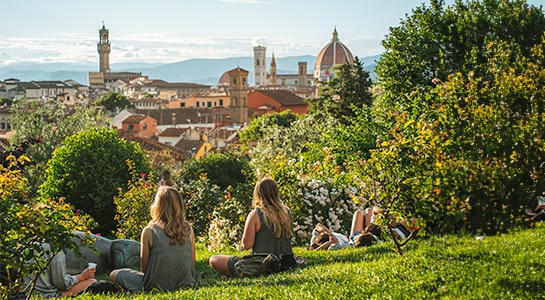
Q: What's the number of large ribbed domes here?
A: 1